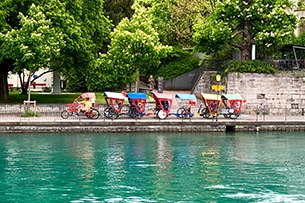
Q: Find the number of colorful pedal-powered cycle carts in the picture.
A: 7